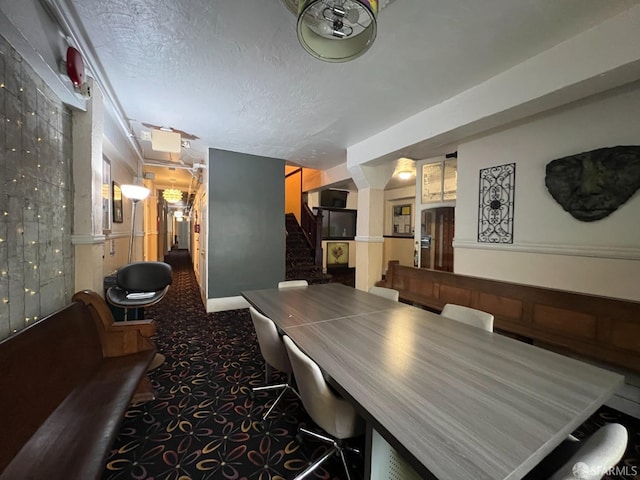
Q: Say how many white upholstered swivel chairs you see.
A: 6